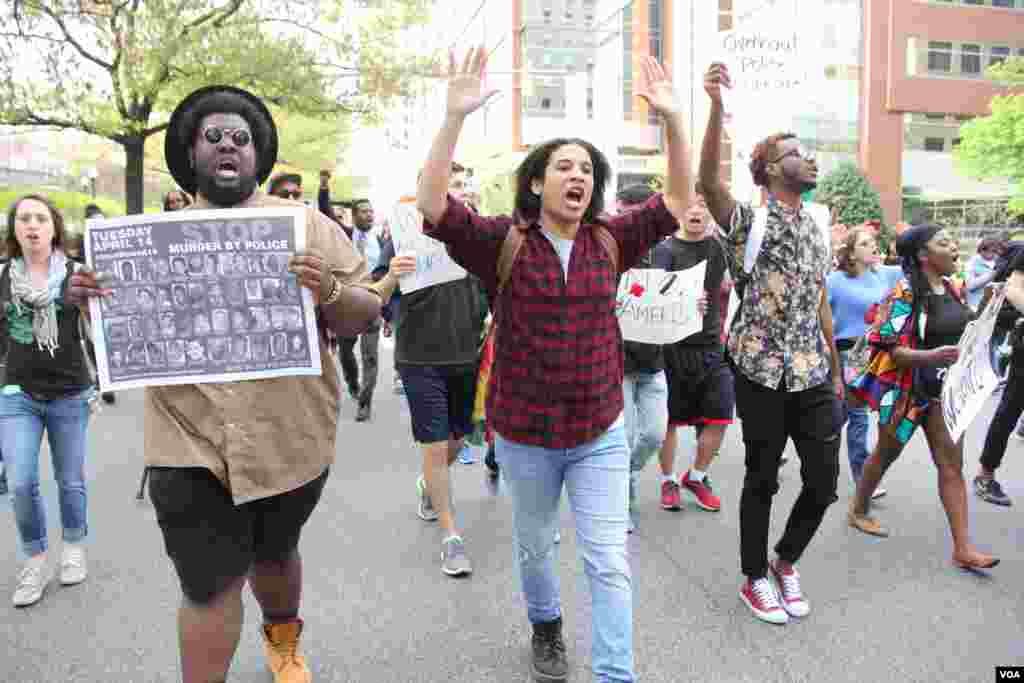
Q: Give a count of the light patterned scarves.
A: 1